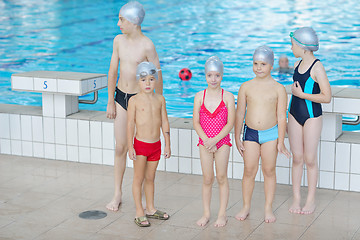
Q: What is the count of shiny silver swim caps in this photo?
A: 5